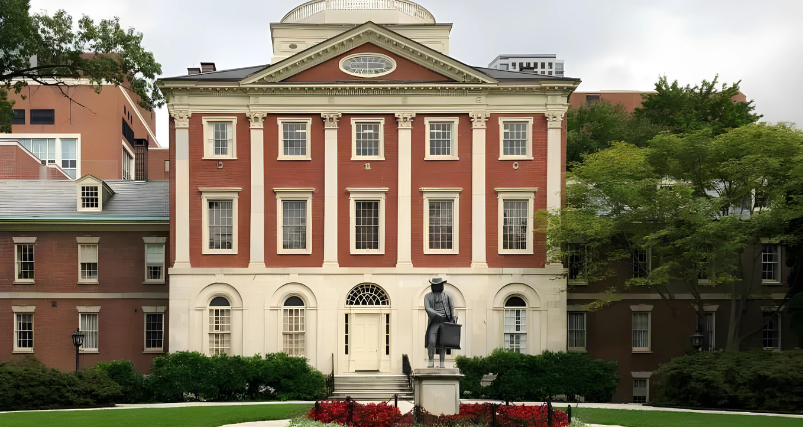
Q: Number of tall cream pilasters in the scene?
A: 6